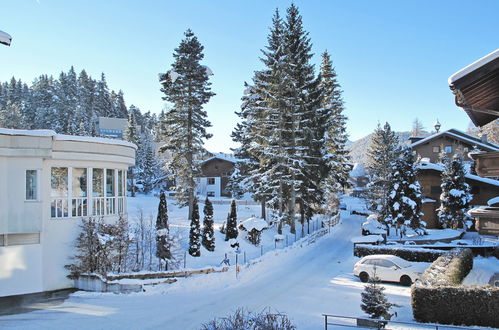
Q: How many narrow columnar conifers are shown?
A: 4